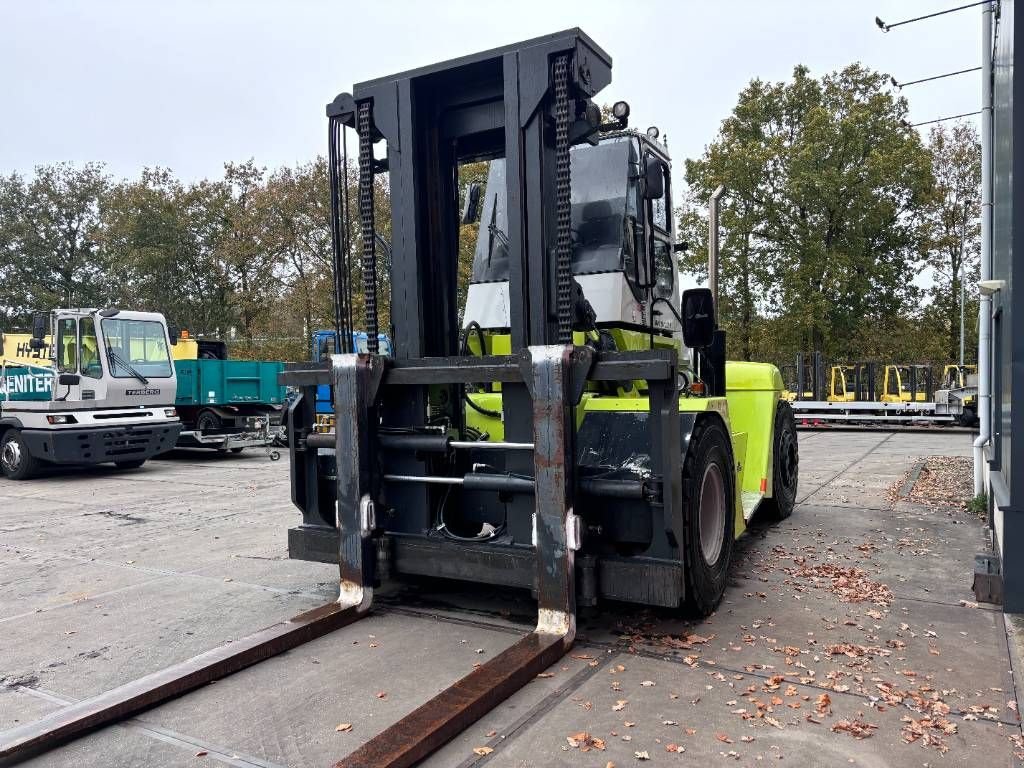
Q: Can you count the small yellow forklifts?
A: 4